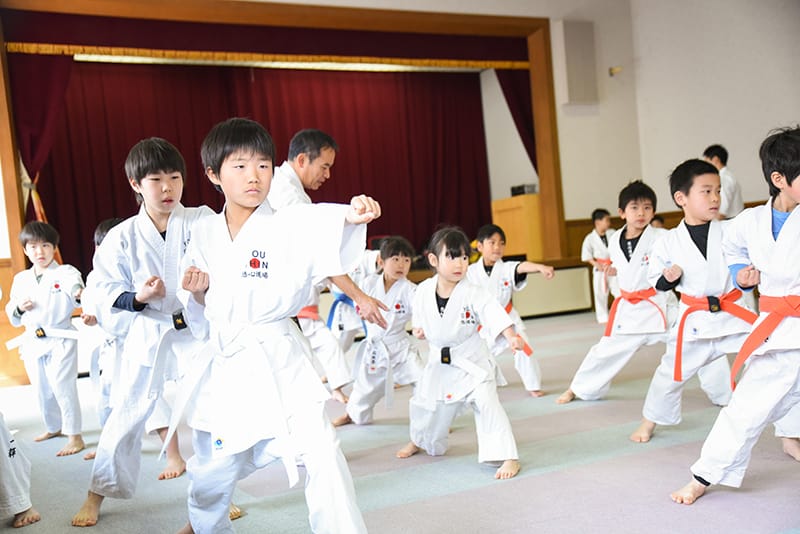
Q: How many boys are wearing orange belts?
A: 5